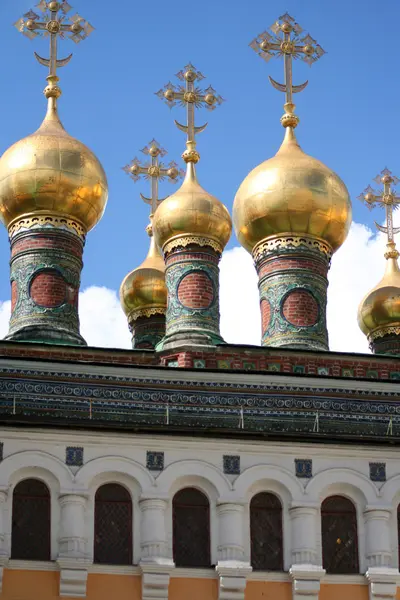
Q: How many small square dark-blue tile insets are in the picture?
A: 5